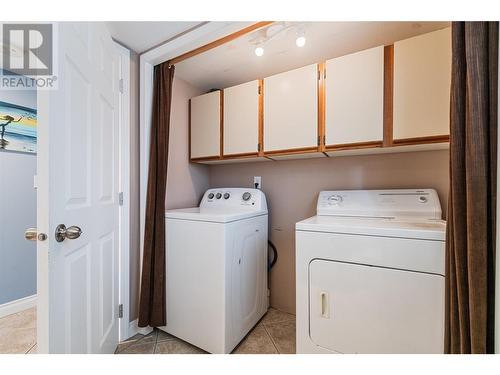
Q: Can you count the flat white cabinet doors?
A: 5